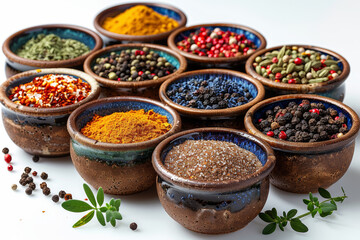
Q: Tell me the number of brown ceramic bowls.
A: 10